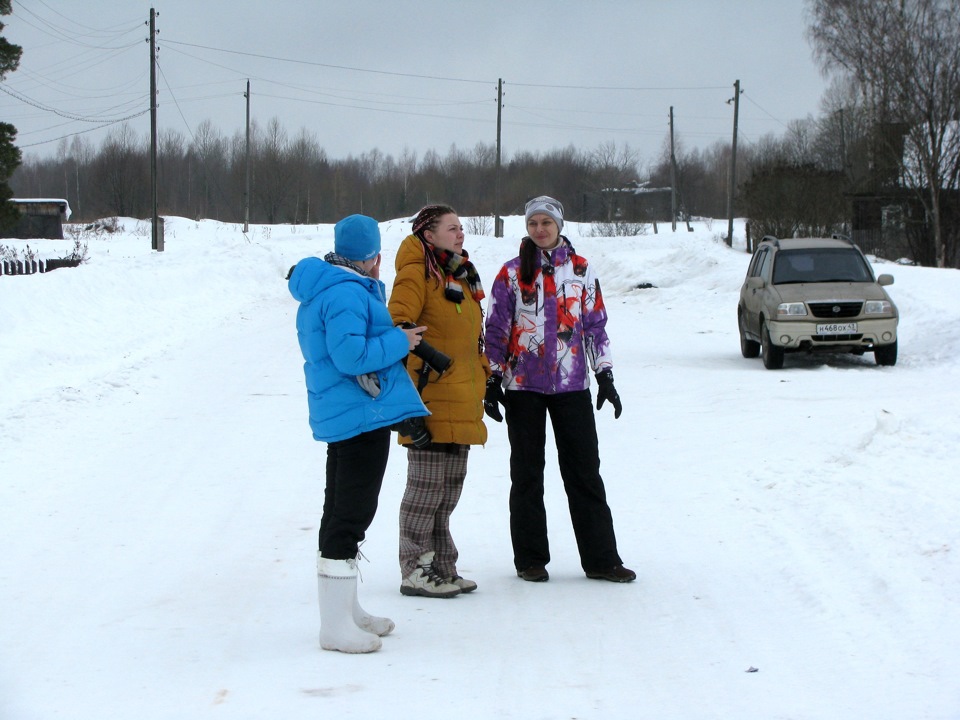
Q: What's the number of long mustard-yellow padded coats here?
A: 1